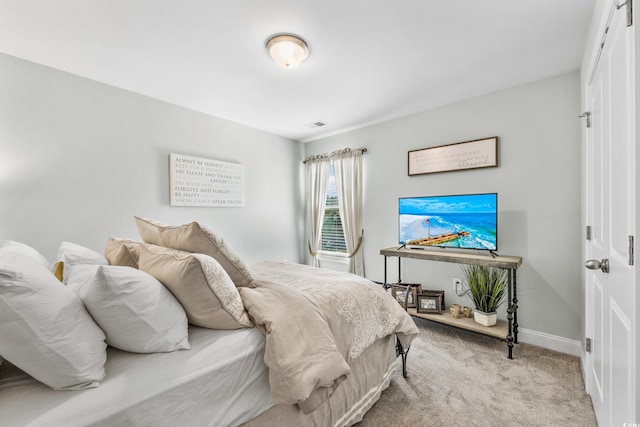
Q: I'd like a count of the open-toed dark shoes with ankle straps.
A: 0